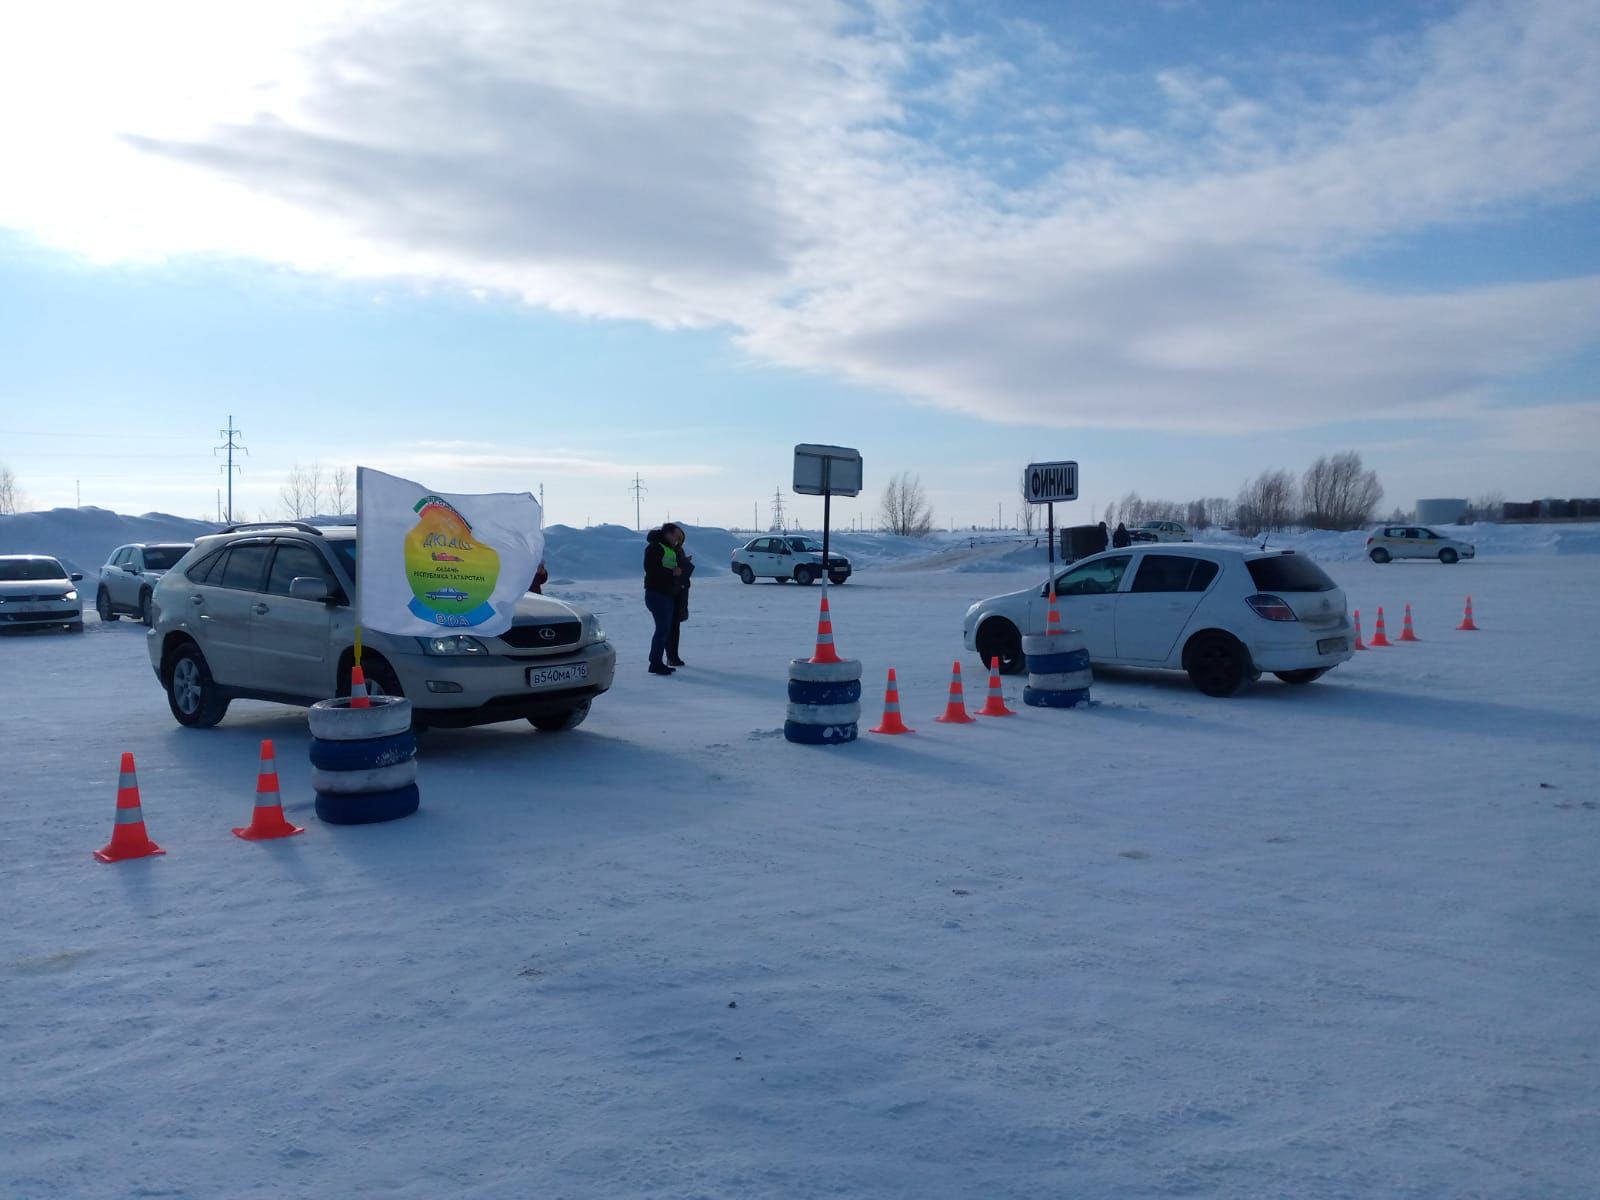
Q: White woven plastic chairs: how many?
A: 0